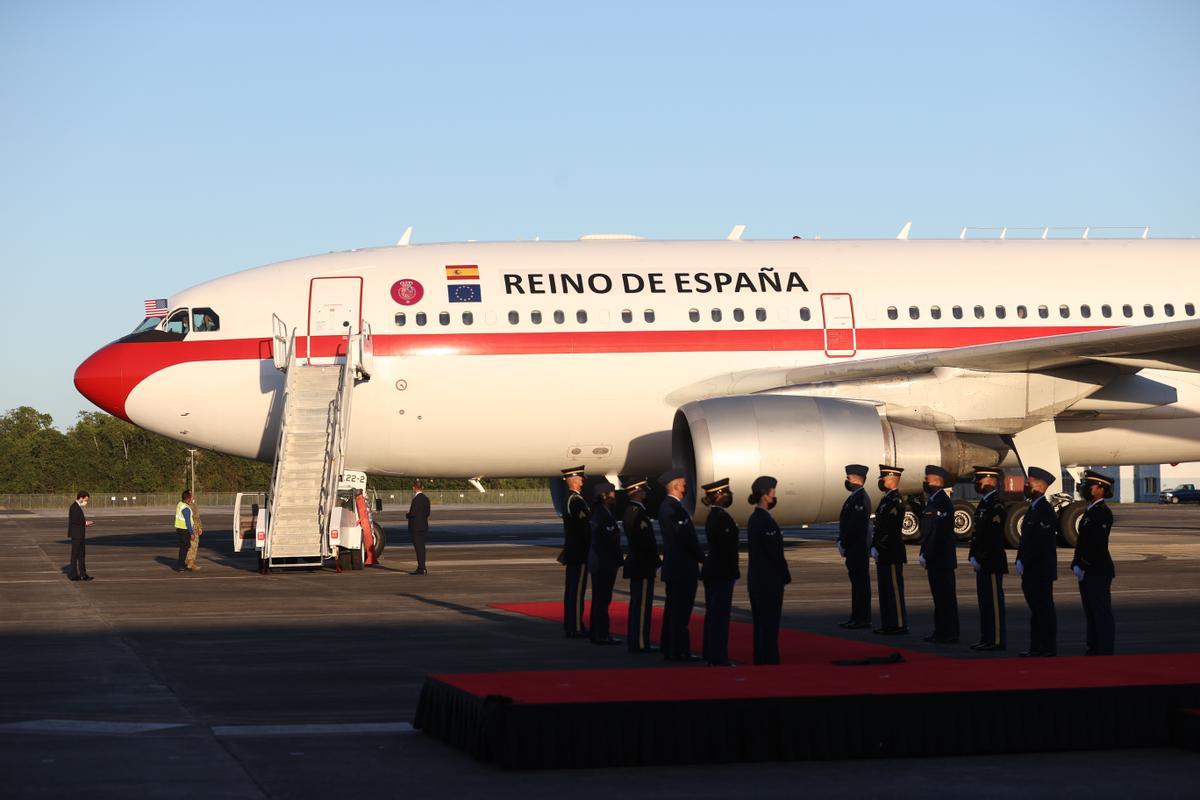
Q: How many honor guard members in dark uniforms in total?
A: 12